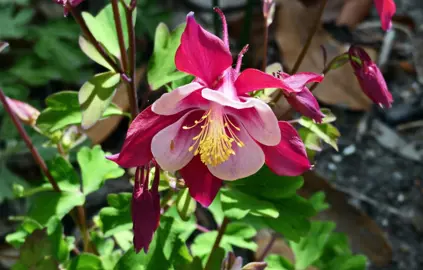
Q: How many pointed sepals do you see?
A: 5